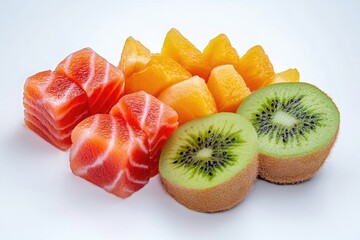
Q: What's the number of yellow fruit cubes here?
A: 8